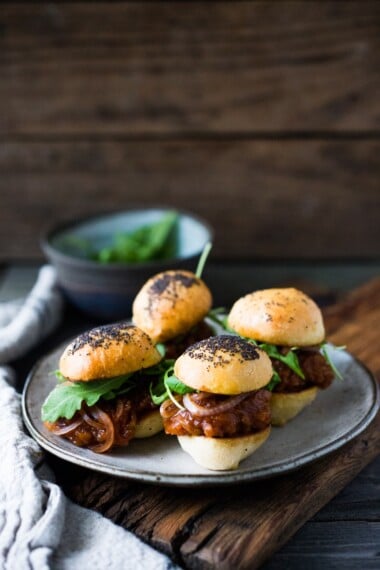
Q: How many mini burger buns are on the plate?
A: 4